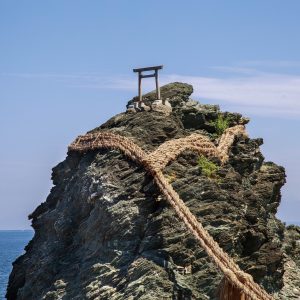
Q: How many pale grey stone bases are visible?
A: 2